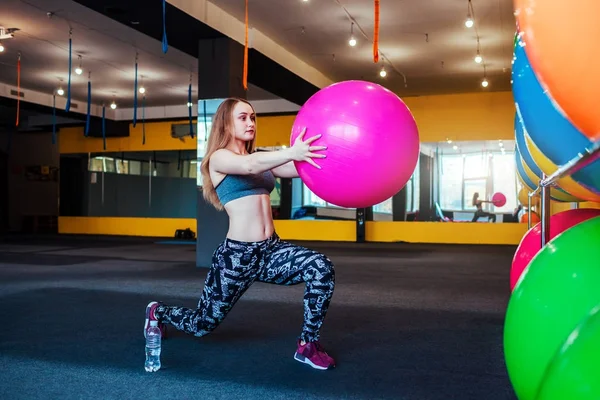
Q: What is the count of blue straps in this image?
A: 8